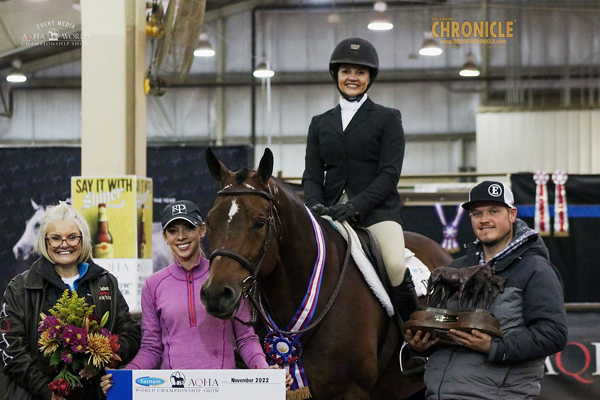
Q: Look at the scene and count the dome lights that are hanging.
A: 6